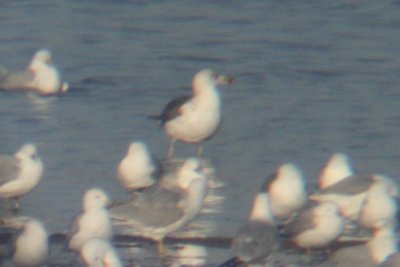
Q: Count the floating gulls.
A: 1